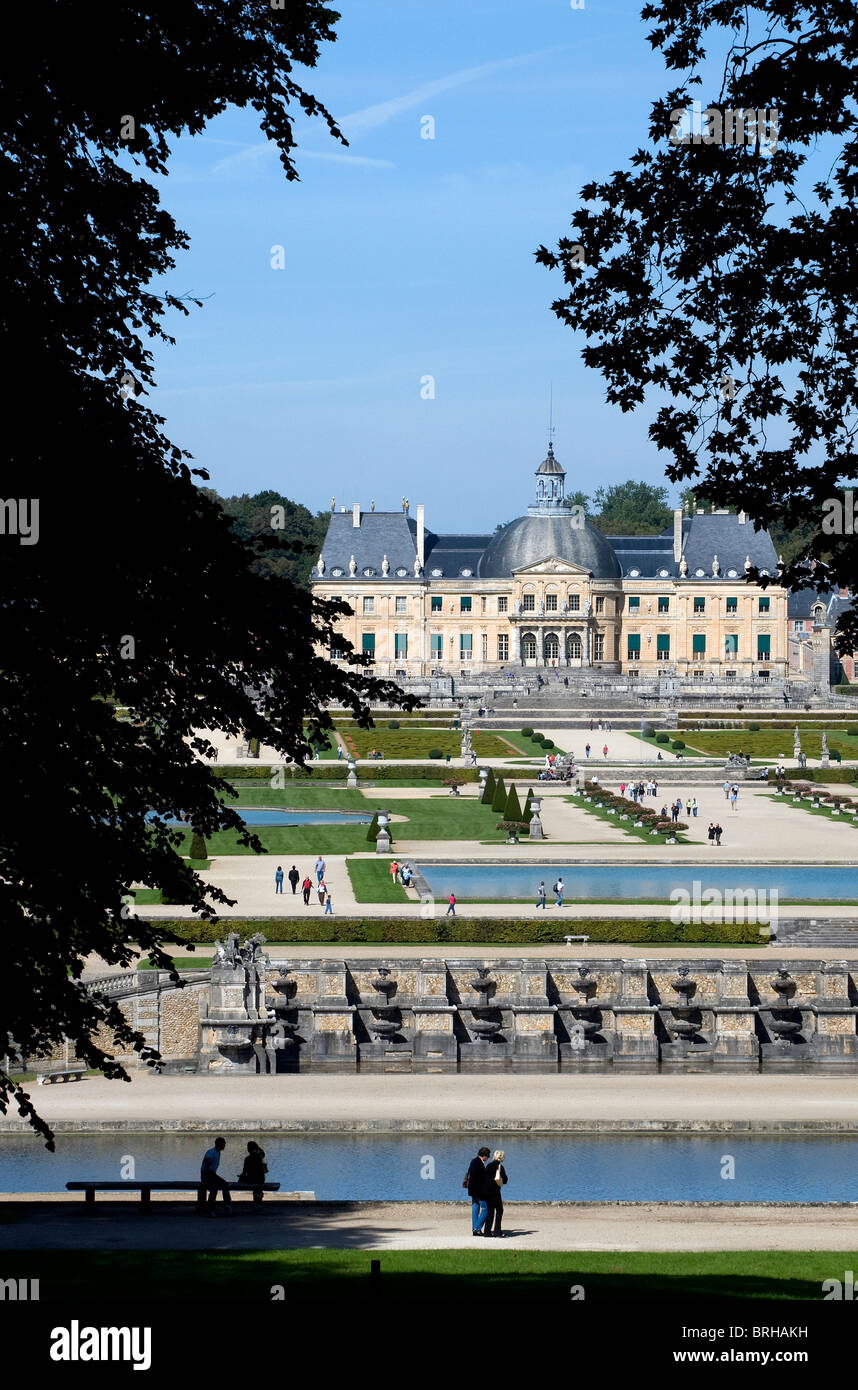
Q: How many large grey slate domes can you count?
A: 1